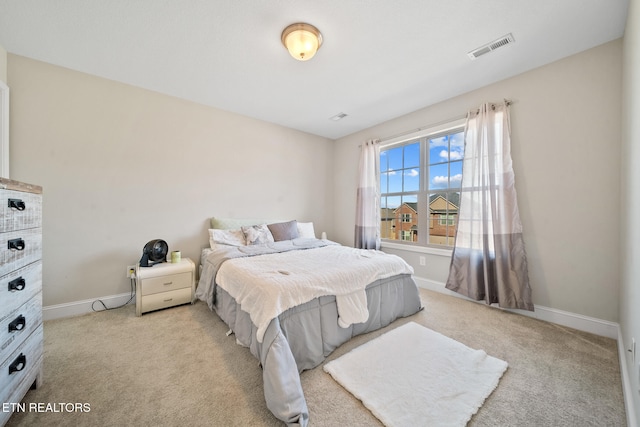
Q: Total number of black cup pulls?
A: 5